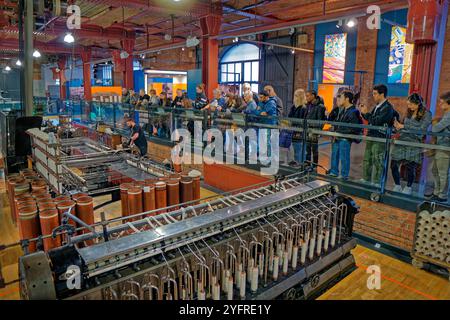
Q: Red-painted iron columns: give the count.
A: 5